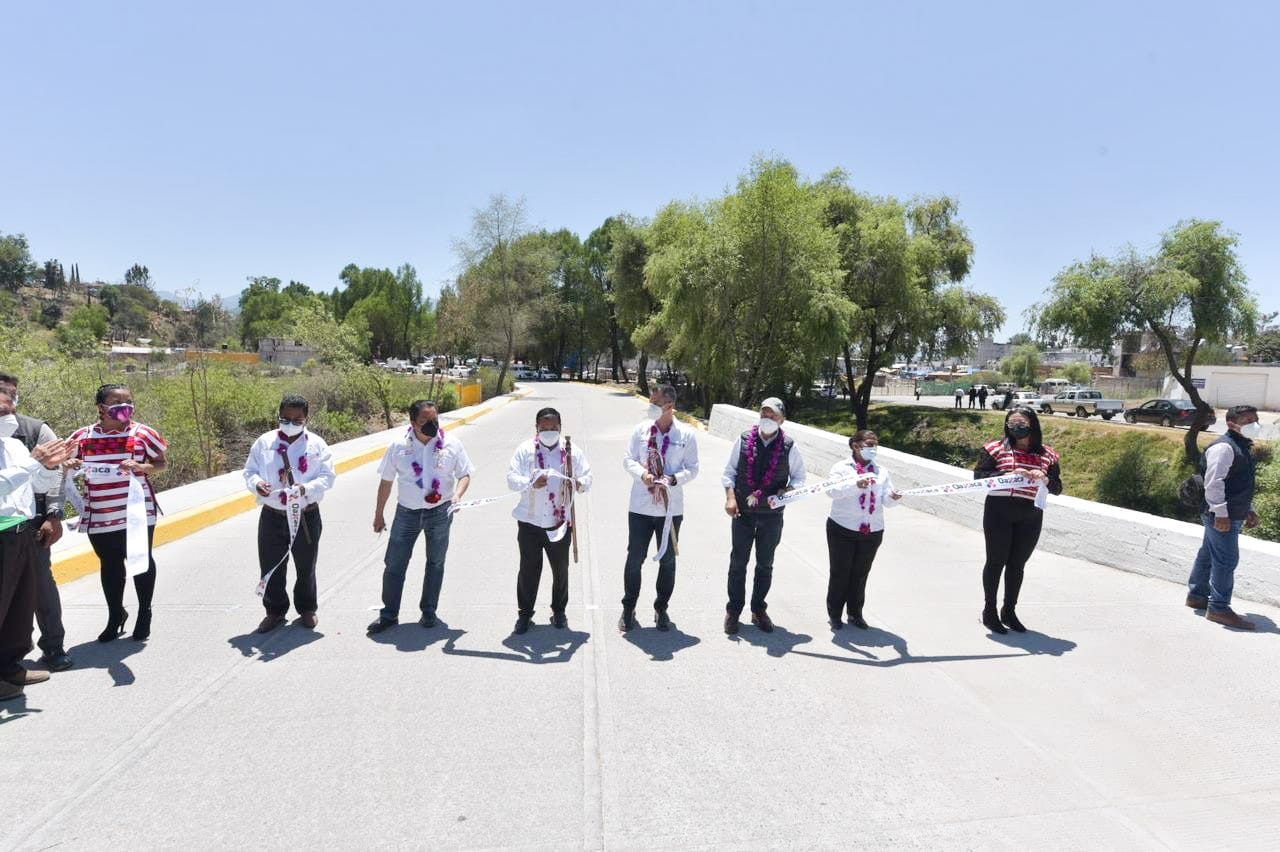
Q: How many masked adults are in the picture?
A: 11